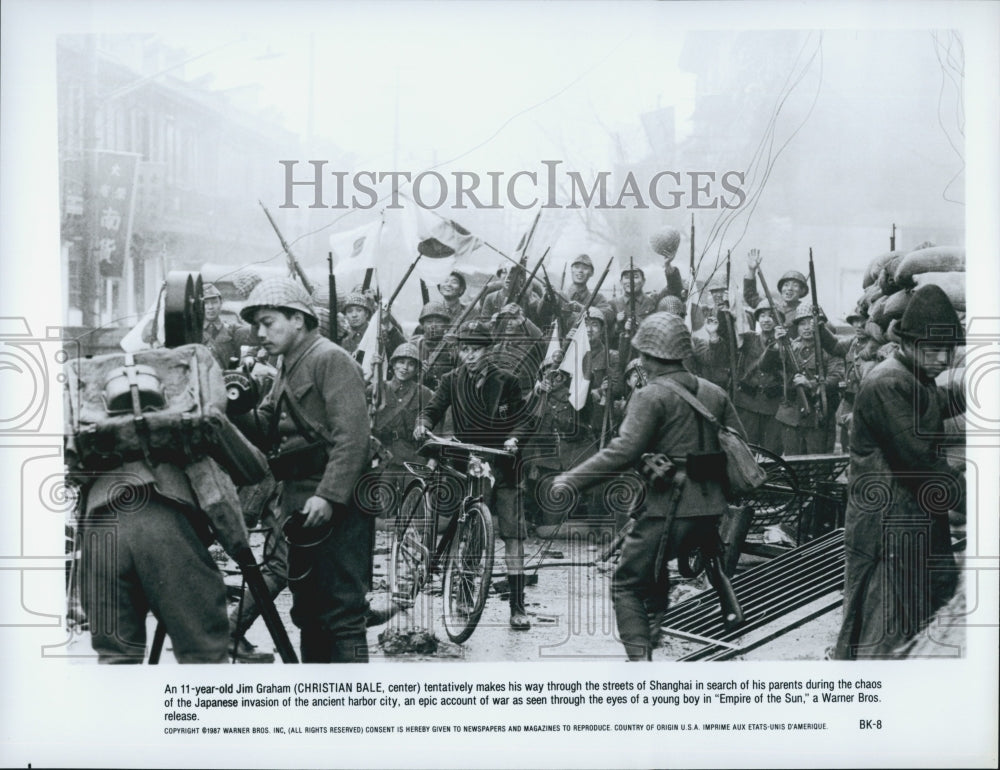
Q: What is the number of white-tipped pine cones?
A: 0